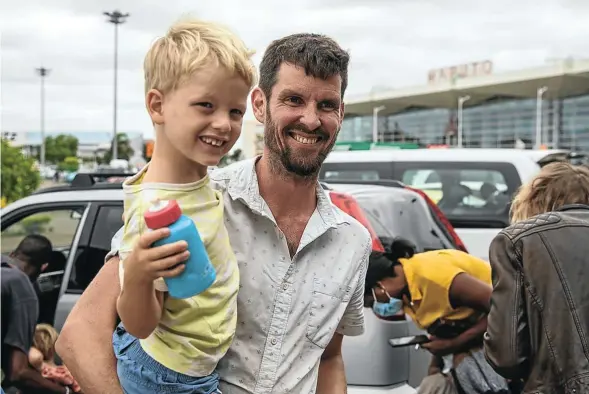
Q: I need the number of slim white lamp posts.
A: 3